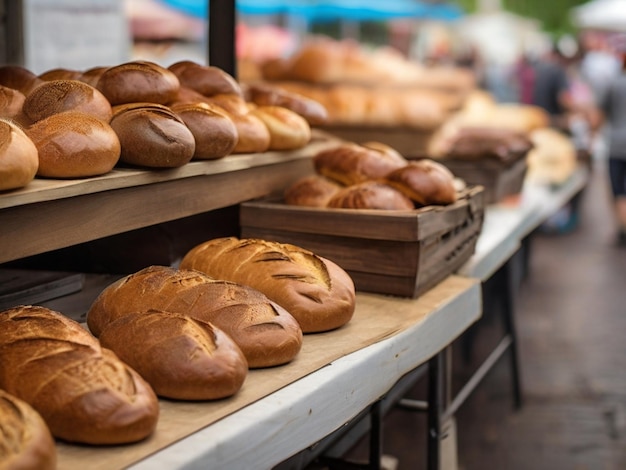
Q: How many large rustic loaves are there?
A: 5